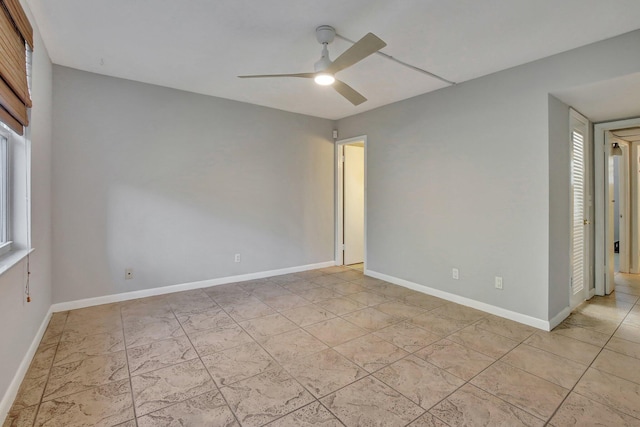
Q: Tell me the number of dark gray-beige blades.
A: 3